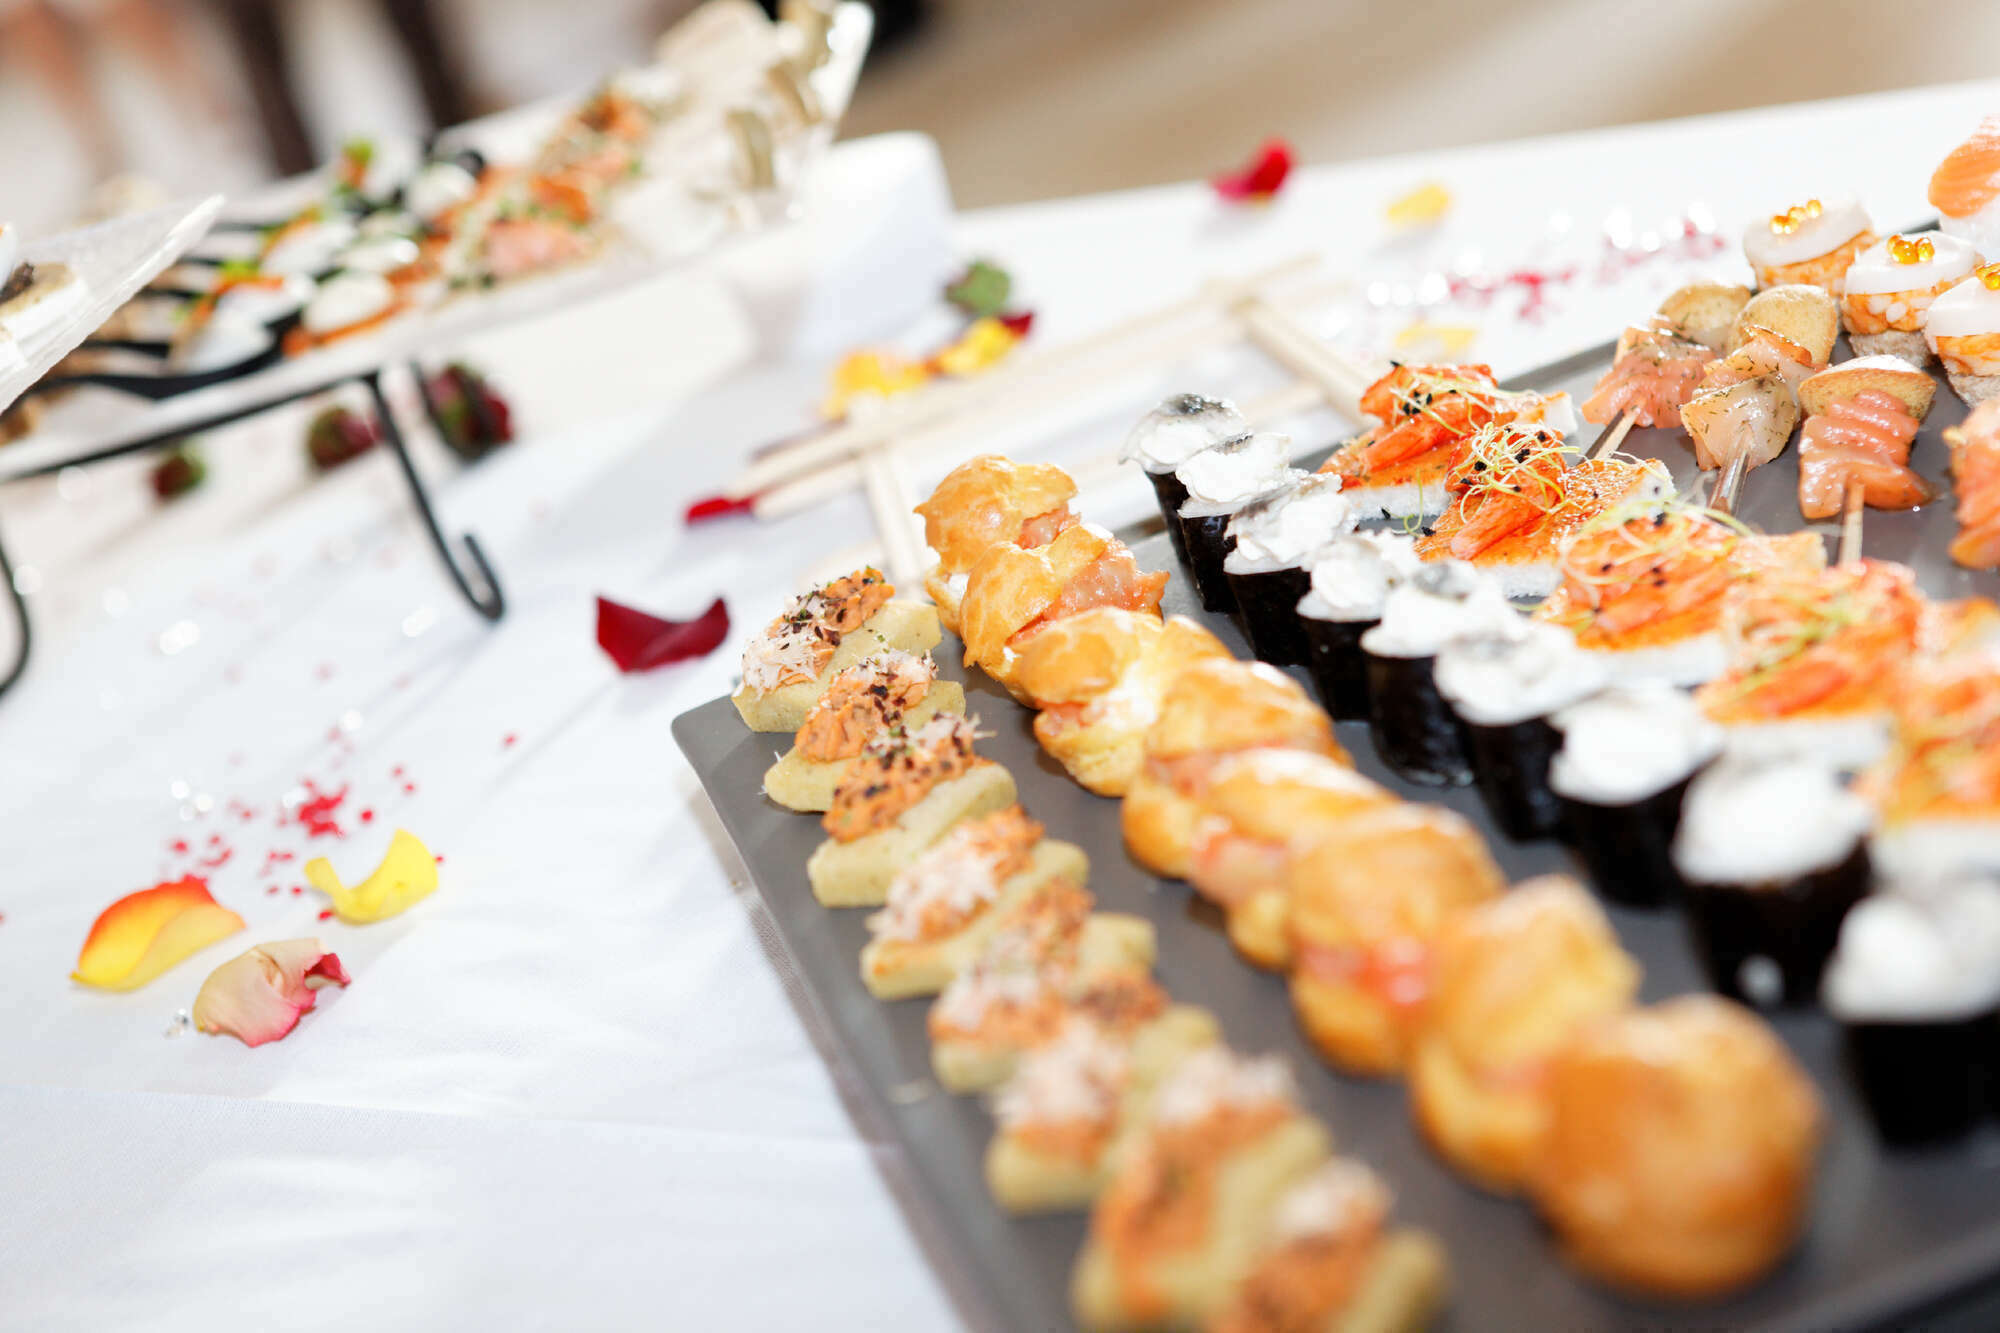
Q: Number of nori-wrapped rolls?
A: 9